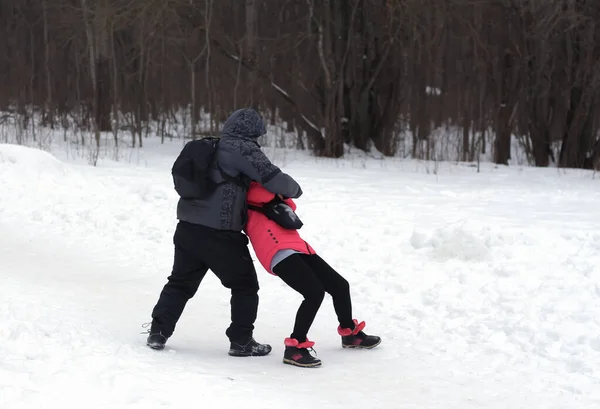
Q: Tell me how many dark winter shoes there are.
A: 4